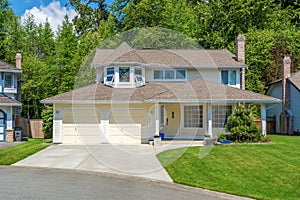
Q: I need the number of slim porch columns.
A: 3